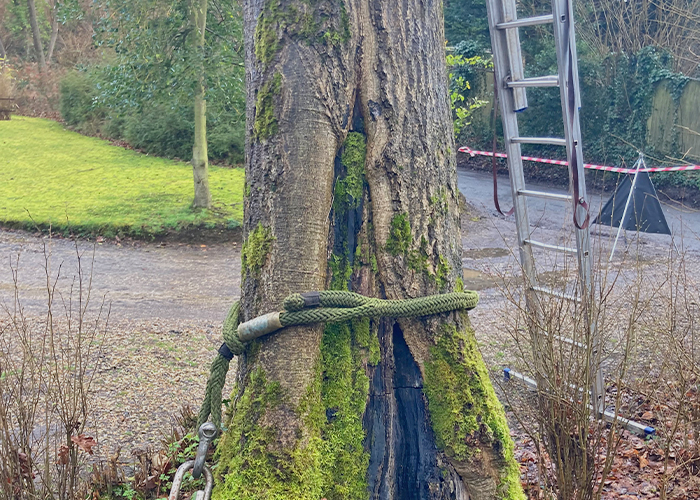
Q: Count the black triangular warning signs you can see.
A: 1